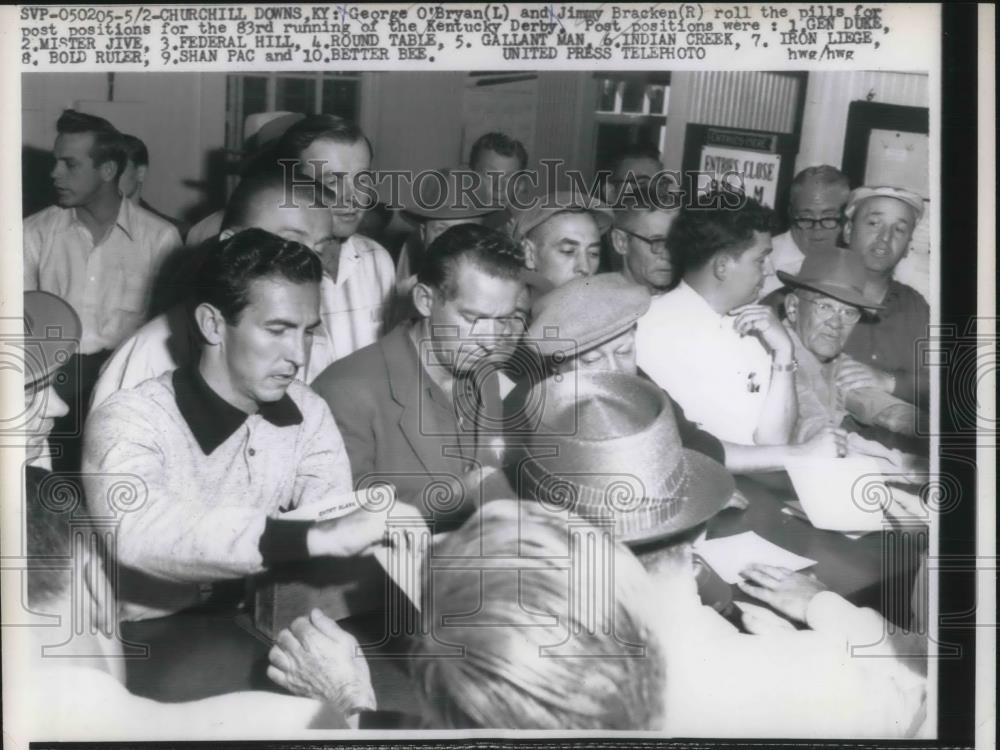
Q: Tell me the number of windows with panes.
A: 2